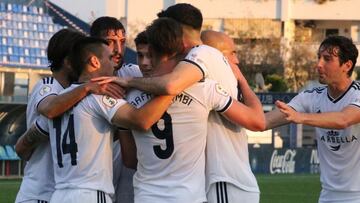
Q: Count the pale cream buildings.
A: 1